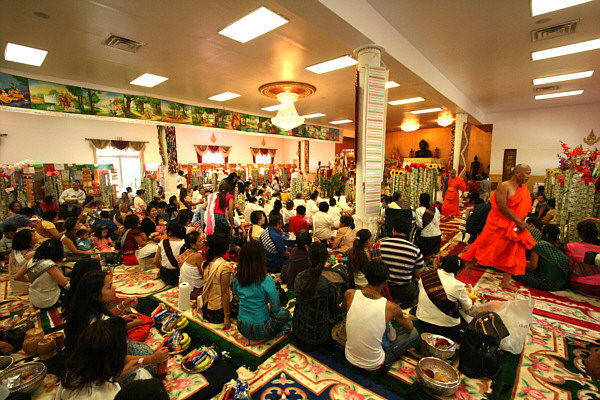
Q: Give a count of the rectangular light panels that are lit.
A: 15